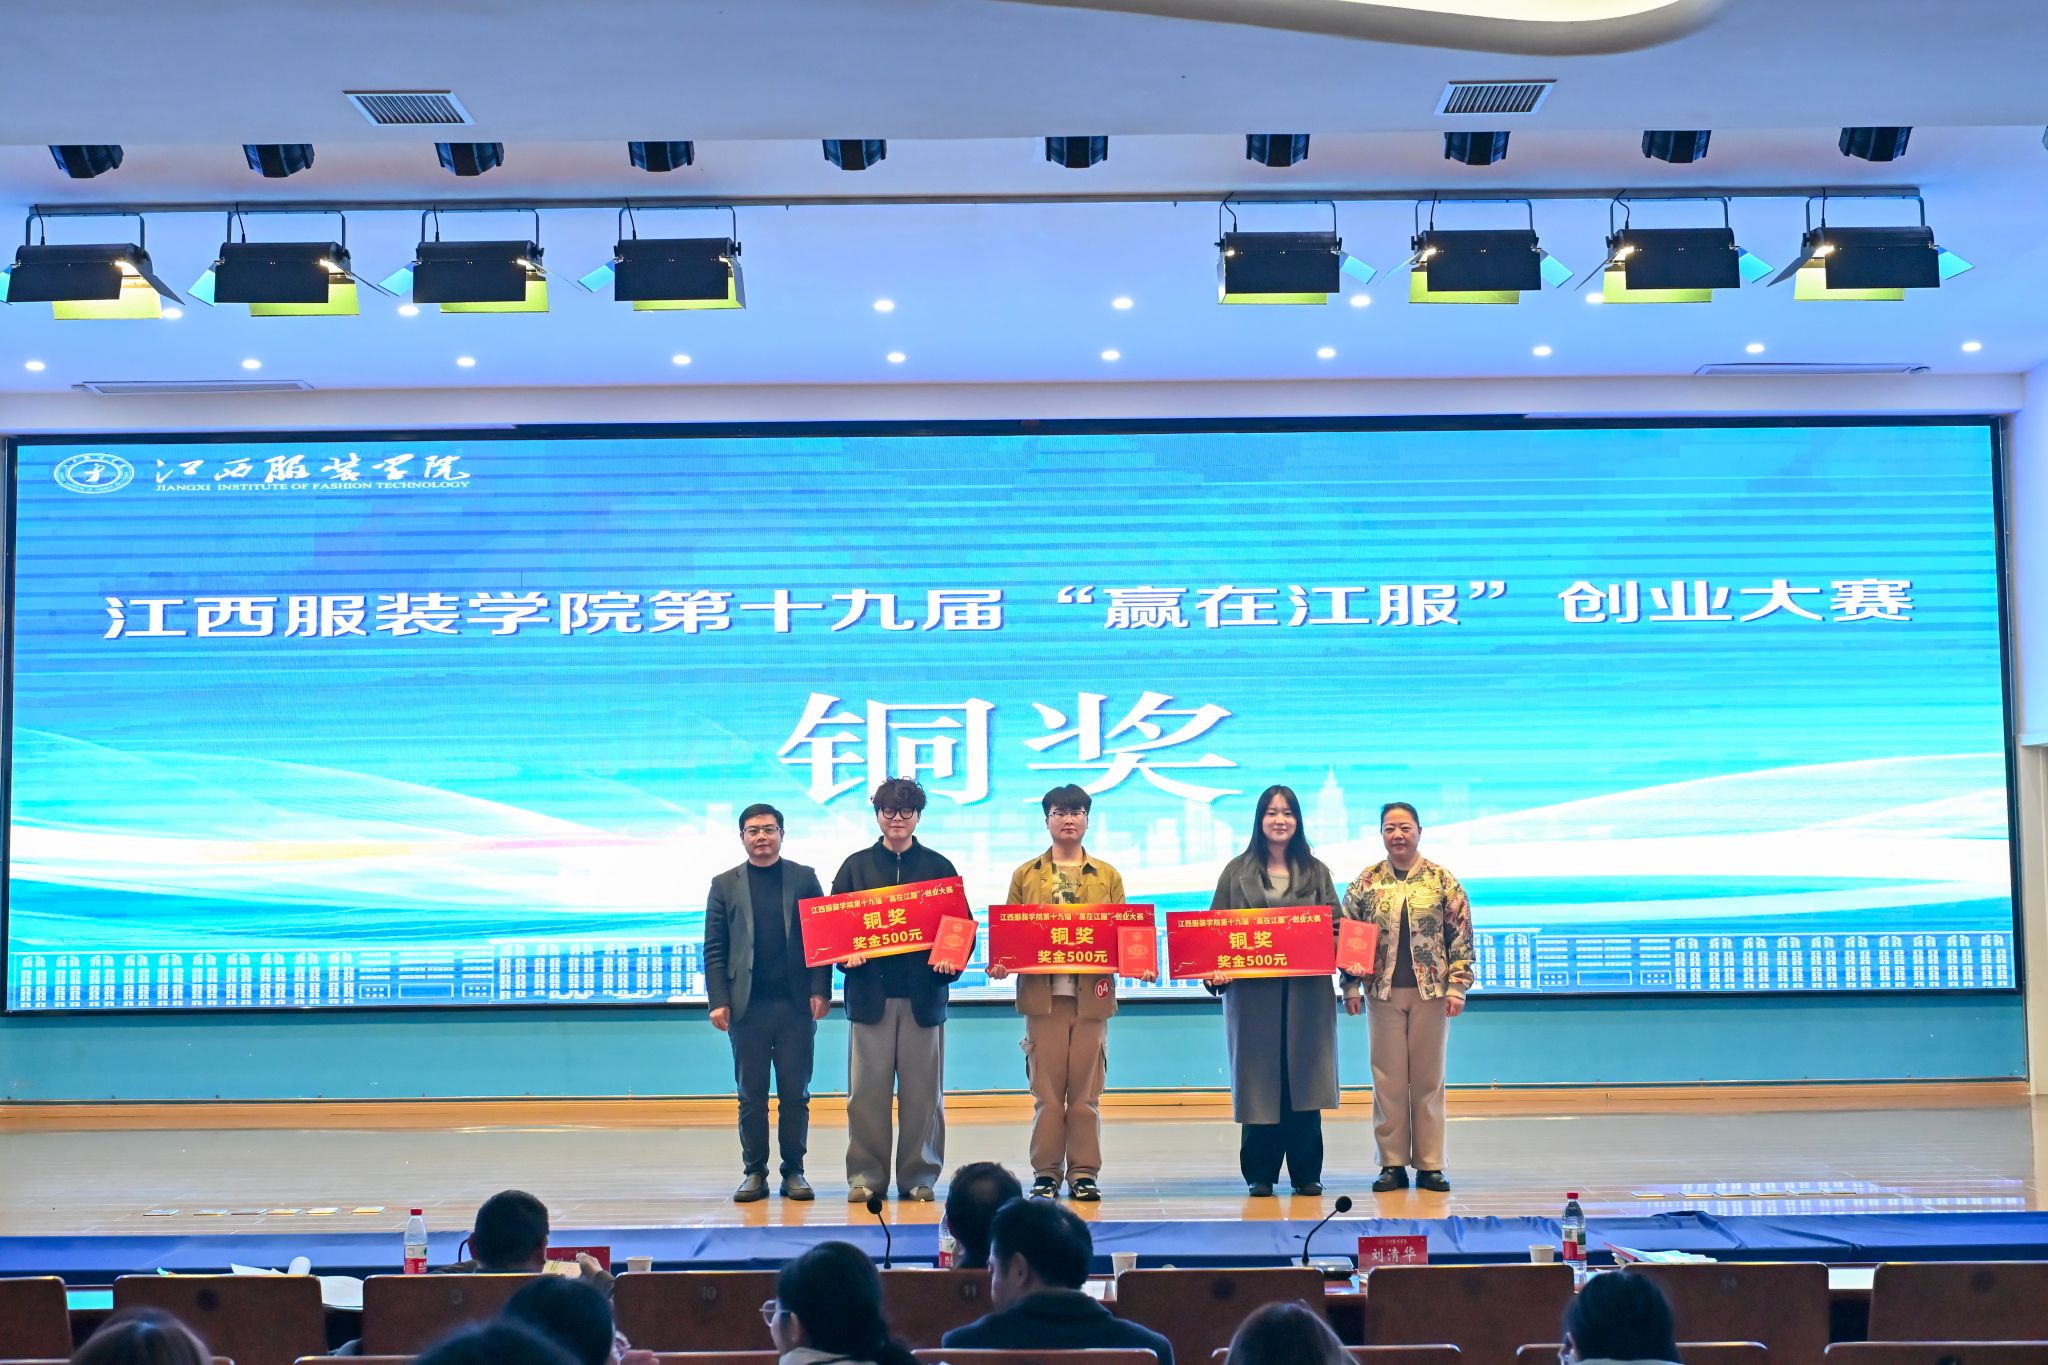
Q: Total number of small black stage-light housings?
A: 10